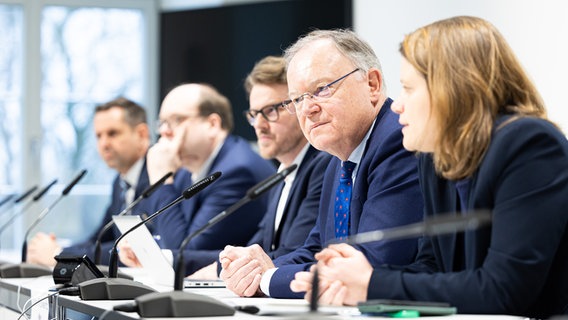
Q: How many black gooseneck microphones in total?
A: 8